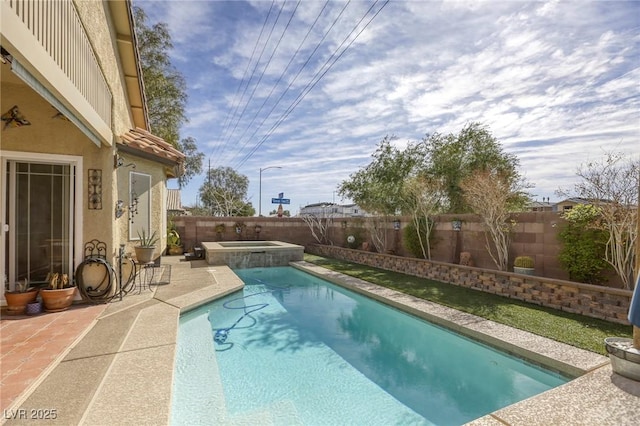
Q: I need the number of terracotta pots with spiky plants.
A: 2